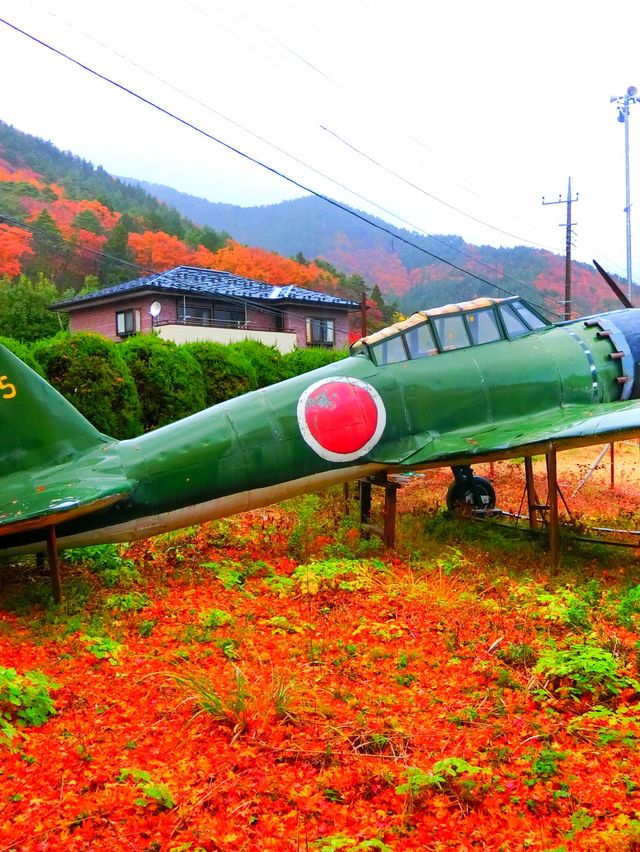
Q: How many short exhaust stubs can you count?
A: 4